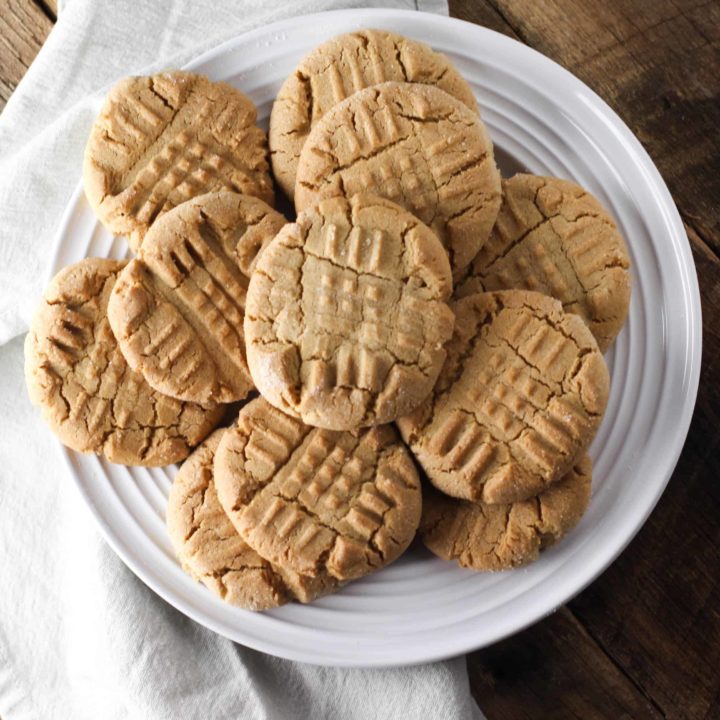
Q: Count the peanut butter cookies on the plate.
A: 11